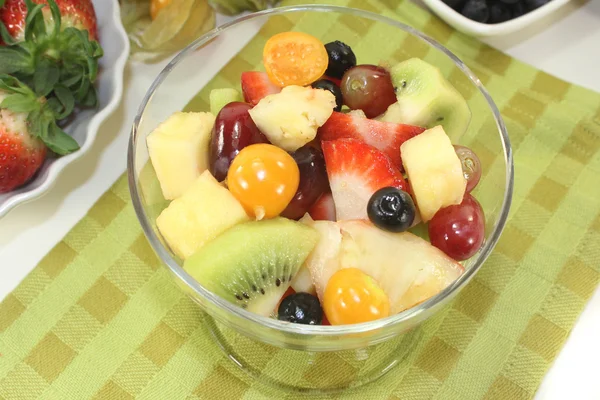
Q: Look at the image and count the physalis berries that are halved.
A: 1